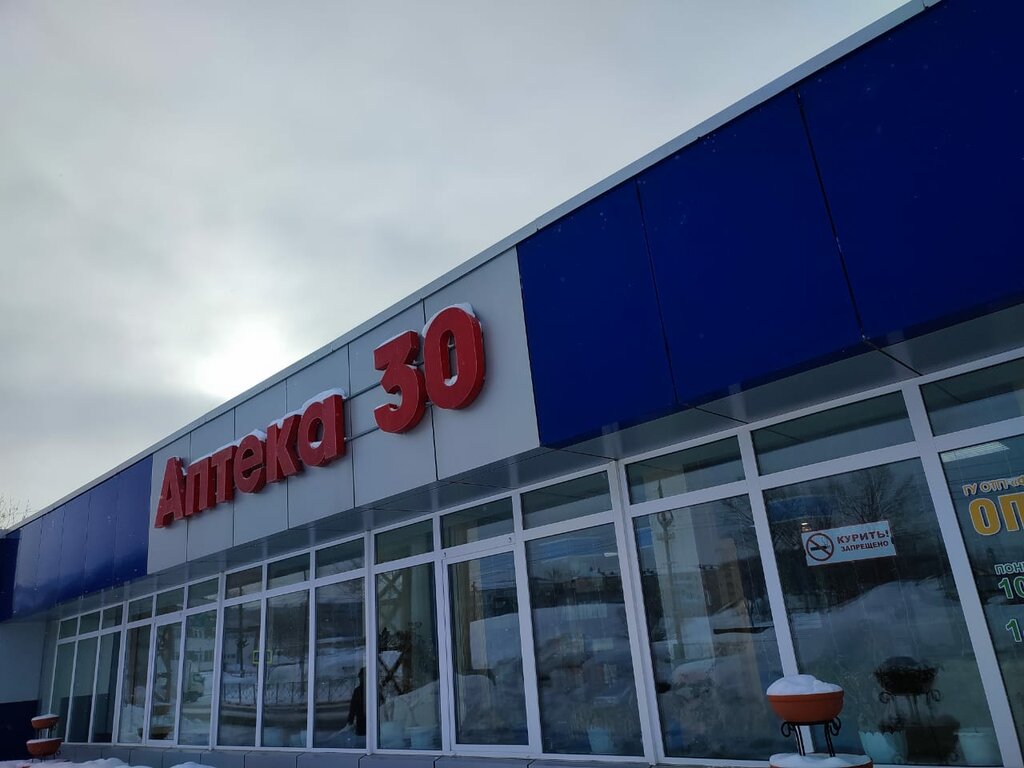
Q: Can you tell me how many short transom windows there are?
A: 15